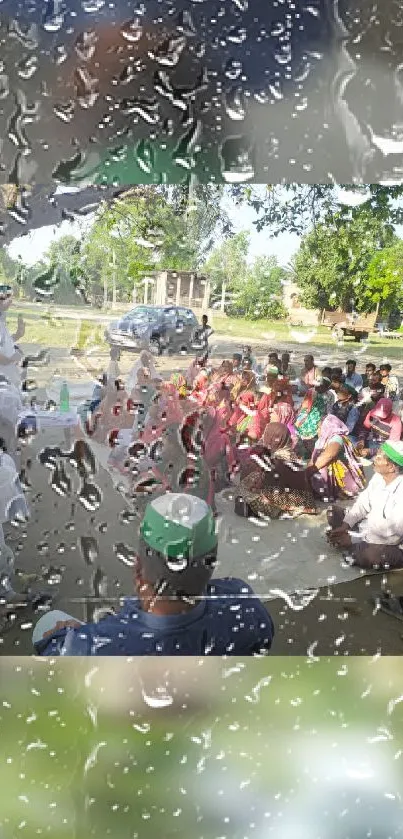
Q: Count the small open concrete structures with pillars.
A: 1